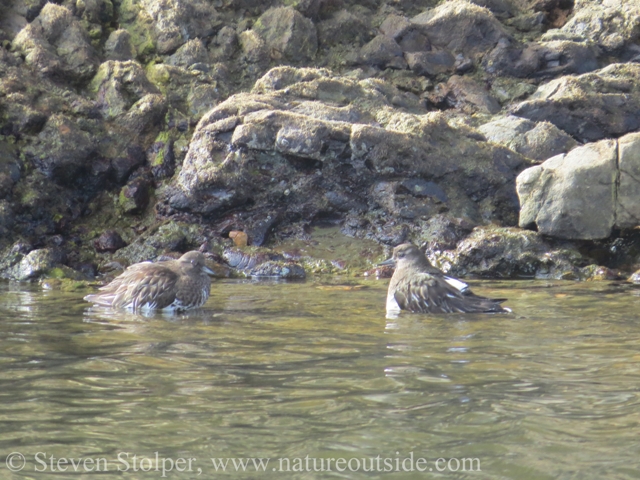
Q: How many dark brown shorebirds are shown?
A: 2